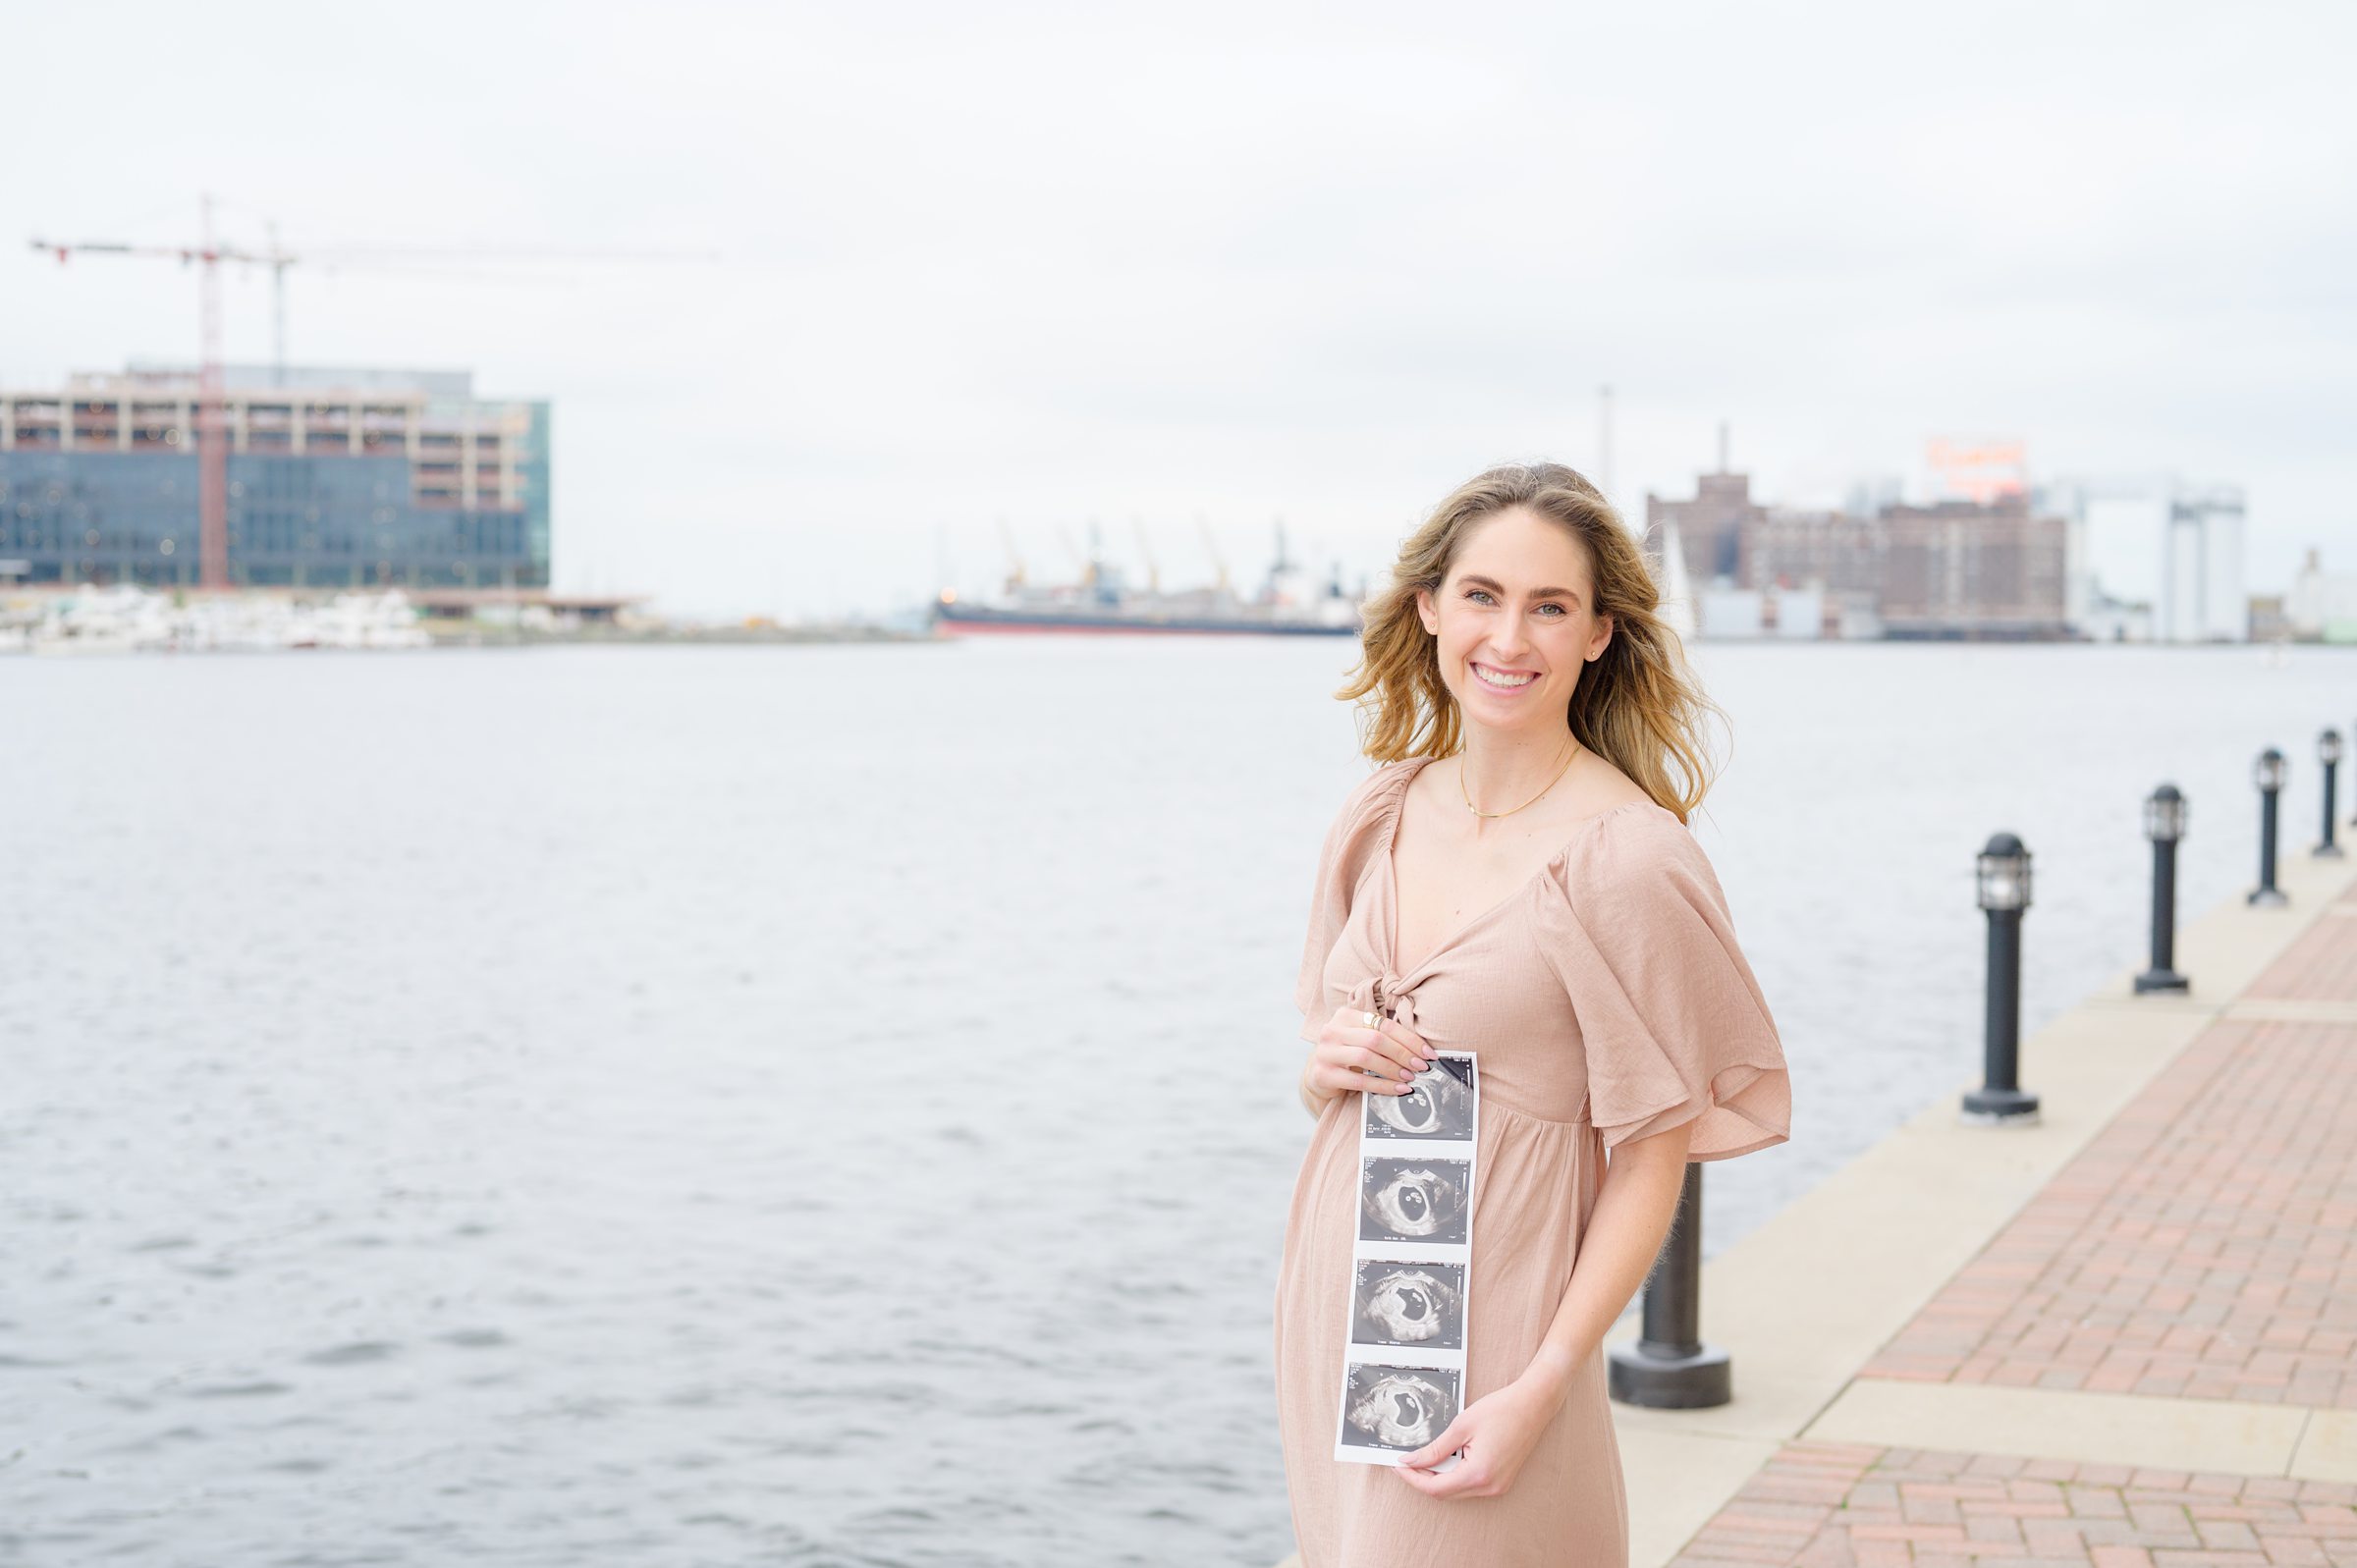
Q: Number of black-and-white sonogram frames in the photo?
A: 4